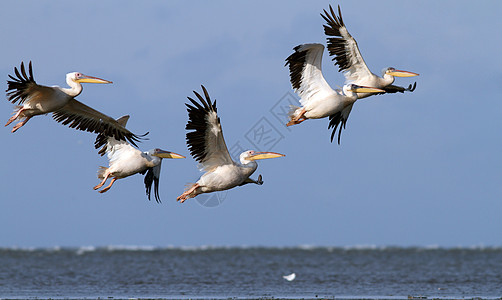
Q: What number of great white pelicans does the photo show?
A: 5